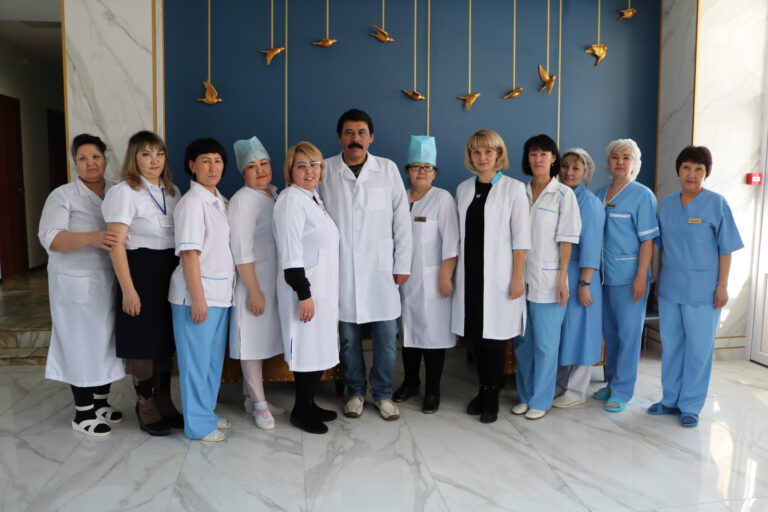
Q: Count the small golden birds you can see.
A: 10